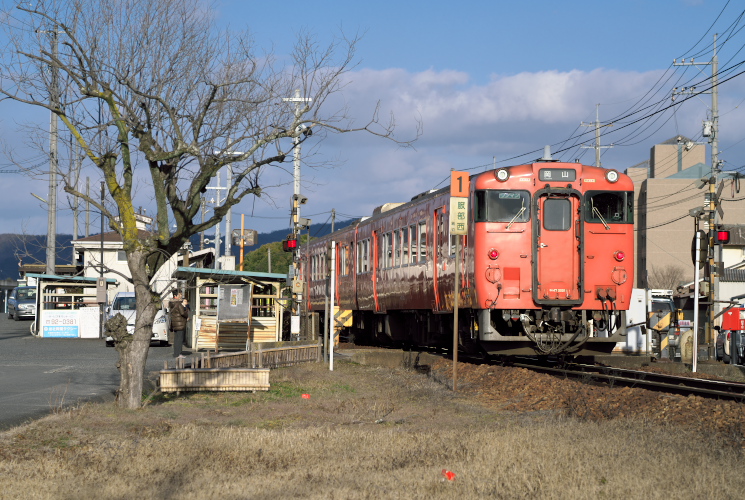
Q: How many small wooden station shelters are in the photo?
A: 2